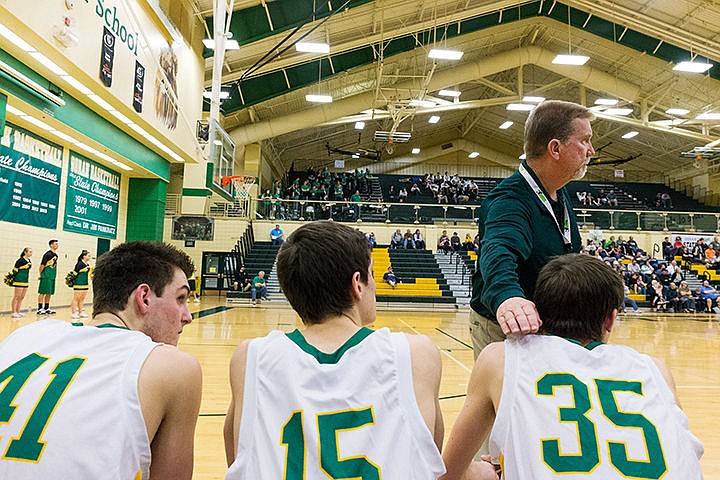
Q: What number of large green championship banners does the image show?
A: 2